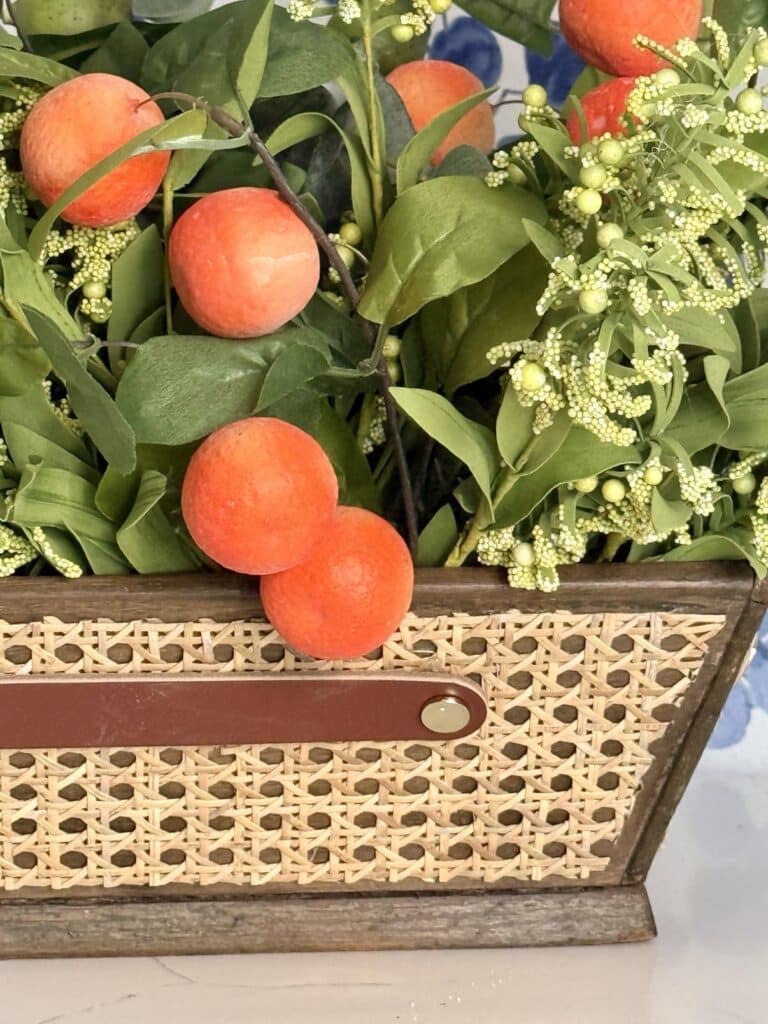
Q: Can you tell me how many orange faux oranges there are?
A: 7